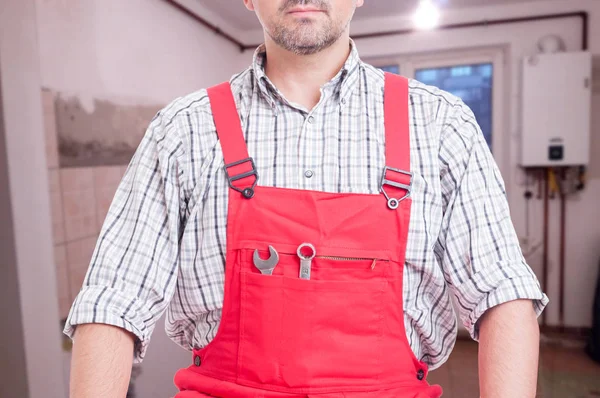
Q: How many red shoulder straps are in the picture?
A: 2